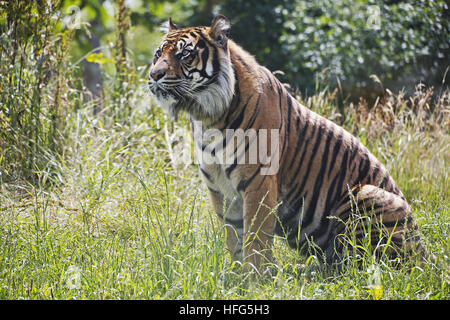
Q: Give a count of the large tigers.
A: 1